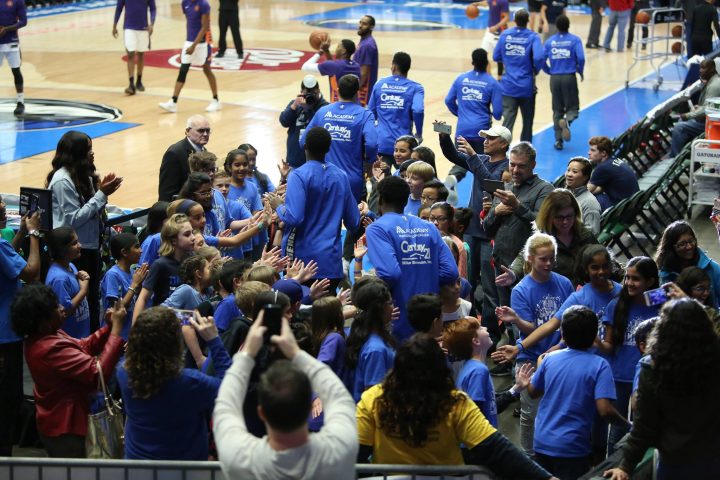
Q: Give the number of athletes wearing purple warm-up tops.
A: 6